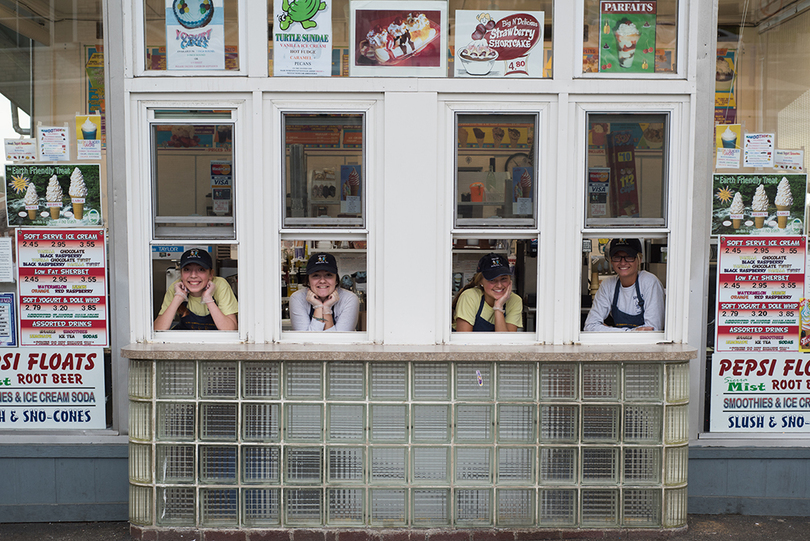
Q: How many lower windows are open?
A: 4